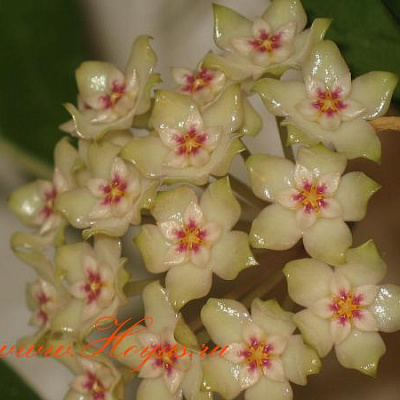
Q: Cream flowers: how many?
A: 15